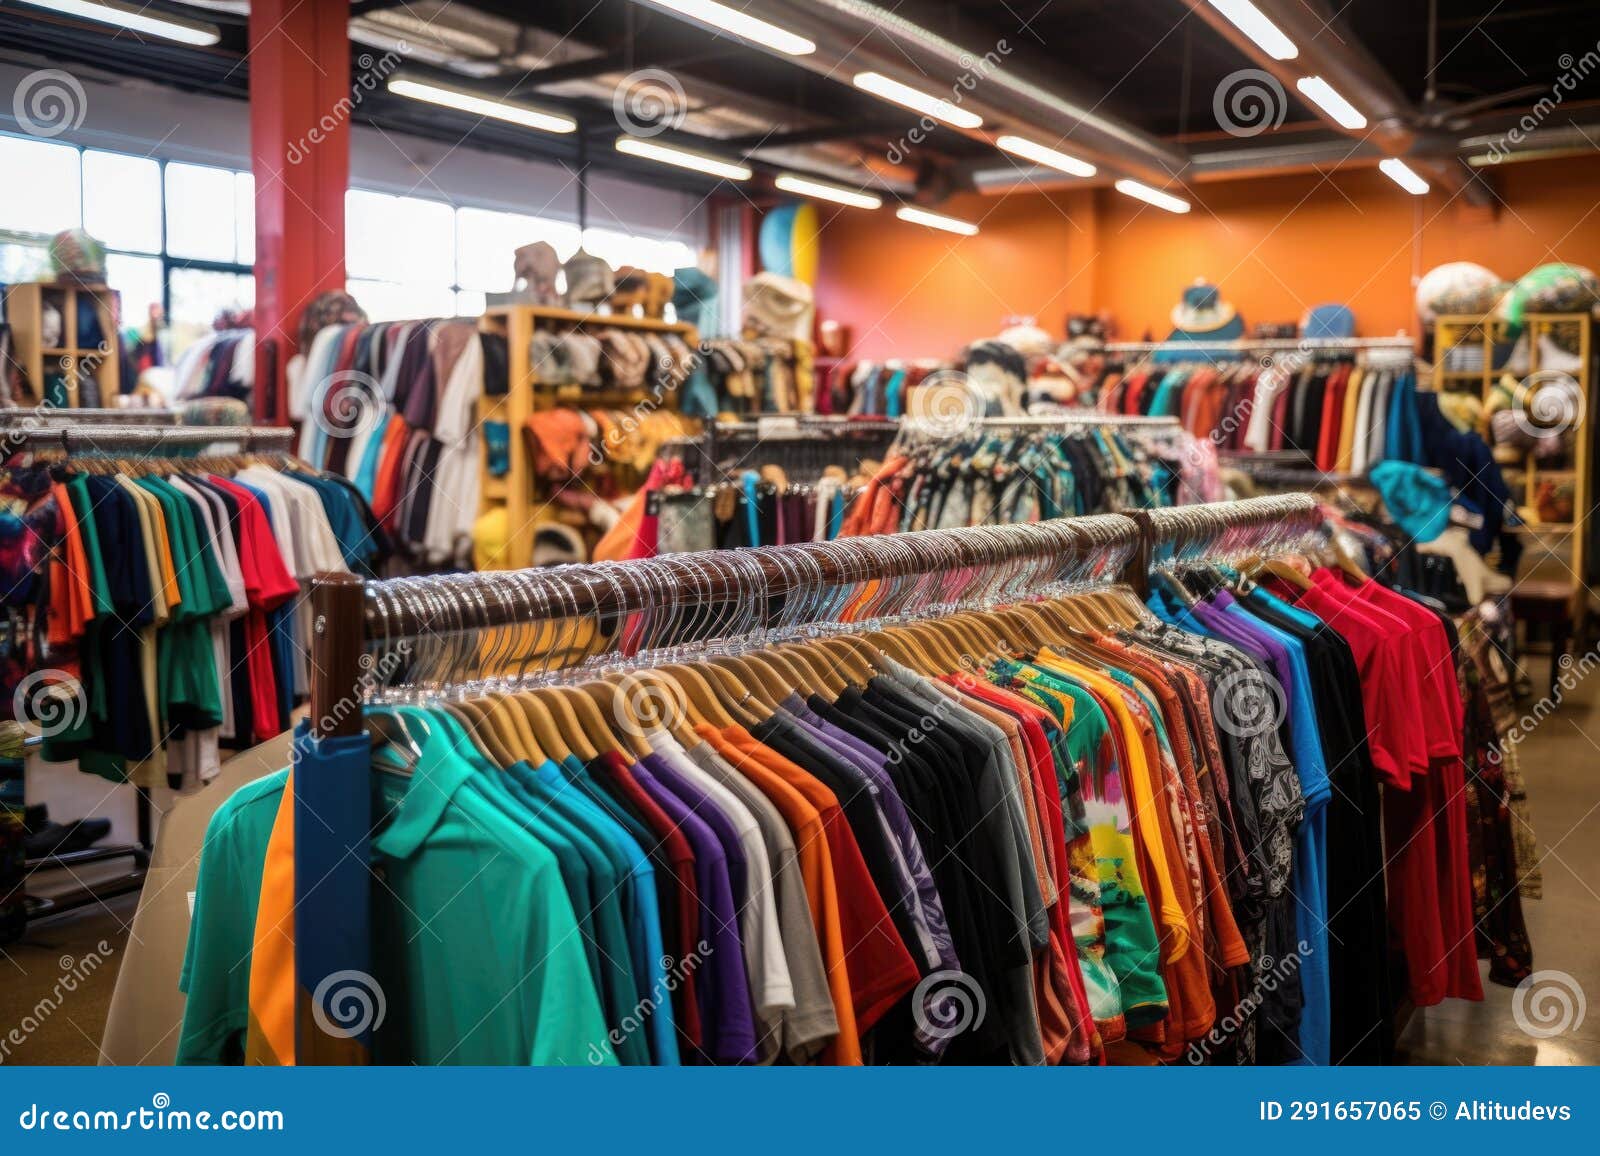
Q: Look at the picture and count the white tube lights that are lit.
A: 12